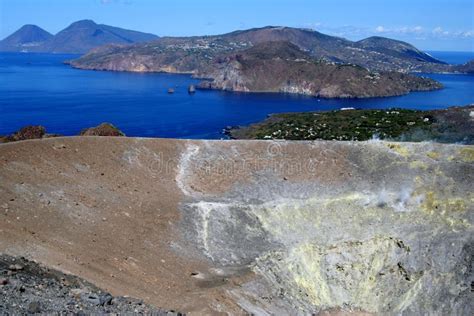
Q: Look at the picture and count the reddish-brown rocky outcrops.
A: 2